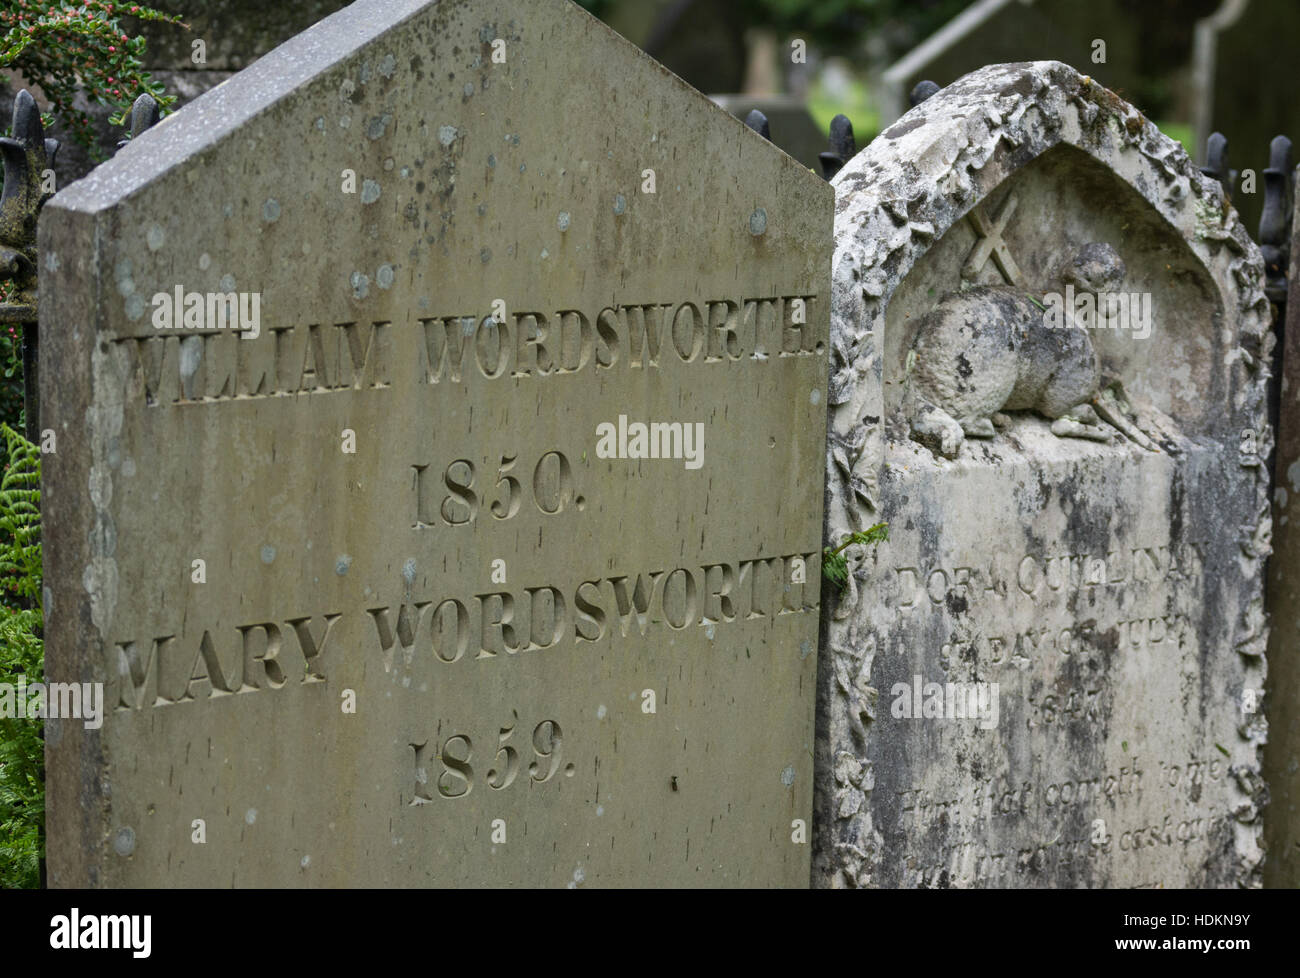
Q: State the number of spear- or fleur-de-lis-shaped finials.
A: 7